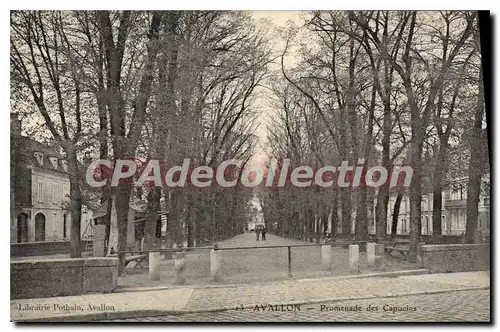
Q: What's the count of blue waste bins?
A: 0